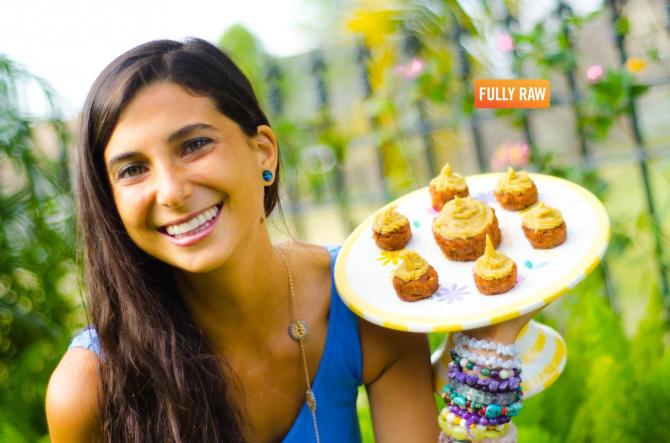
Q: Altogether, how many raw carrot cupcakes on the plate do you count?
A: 7